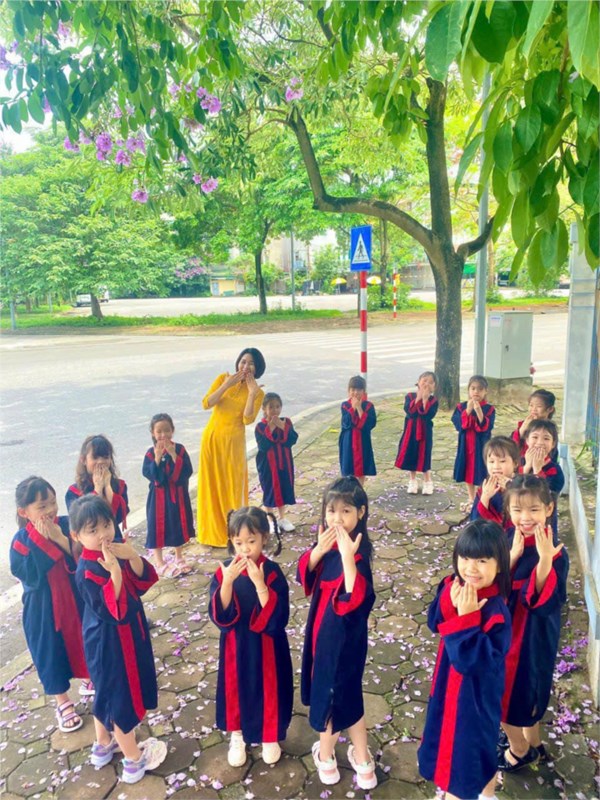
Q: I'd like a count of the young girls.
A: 15